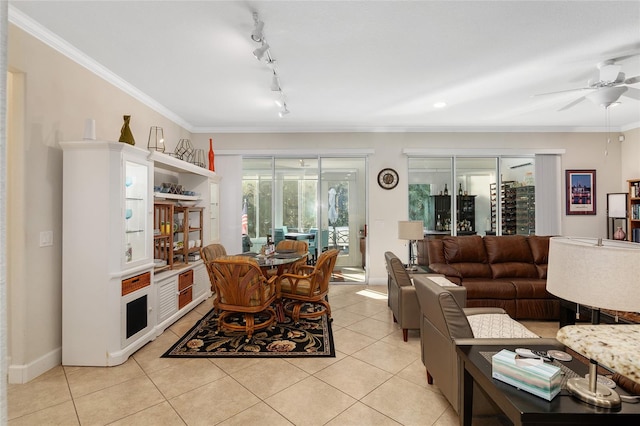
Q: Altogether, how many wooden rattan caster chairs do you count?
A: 4